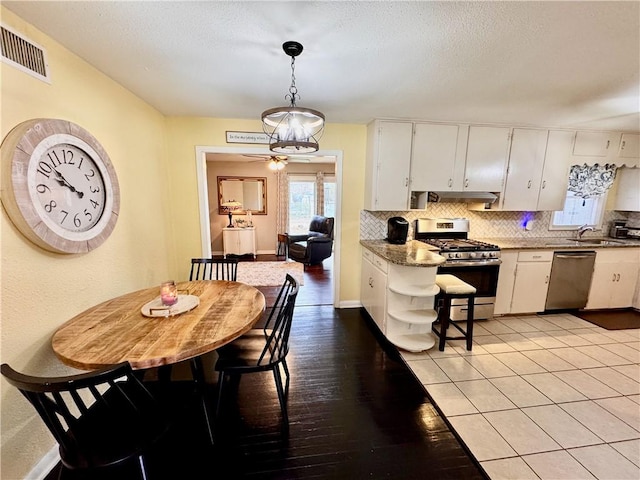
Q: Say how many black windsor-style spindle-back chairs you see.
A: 3